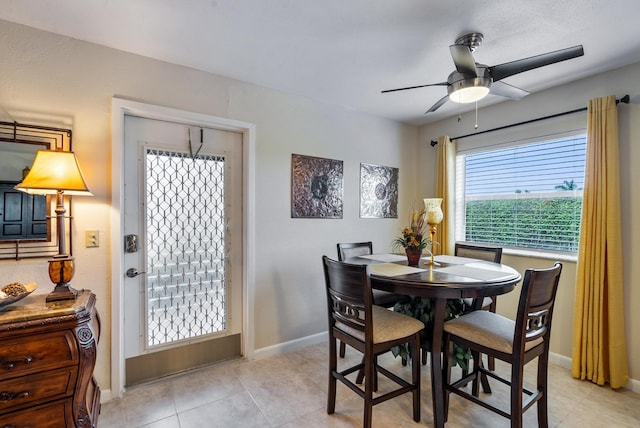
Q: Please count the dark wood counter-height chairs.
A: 4